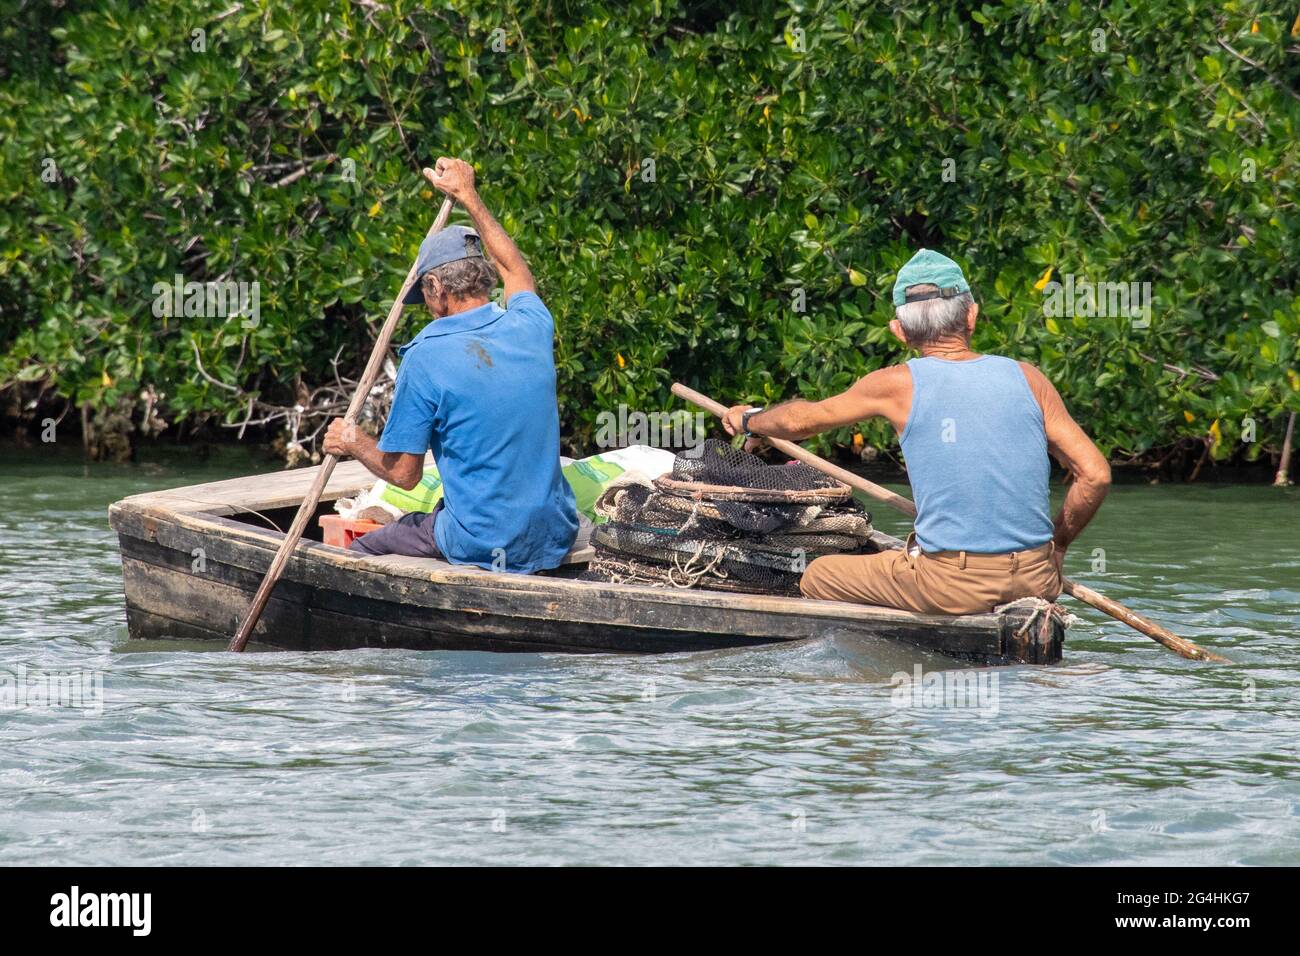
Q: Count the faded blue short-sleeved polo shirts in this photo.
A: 1